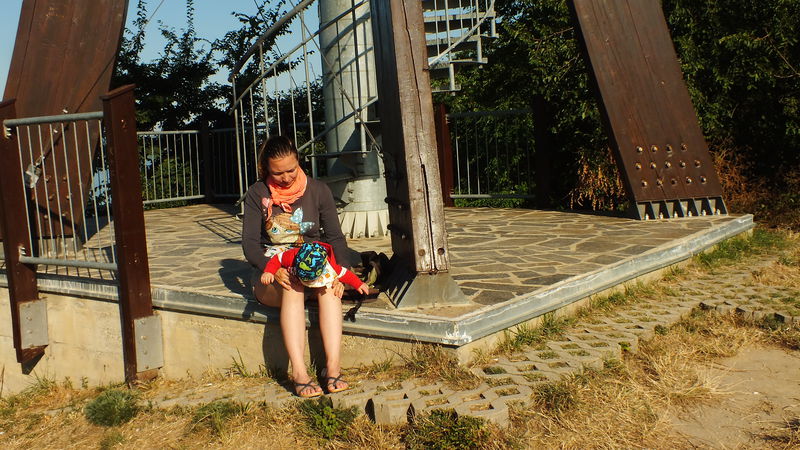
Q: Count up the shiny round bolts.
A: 14